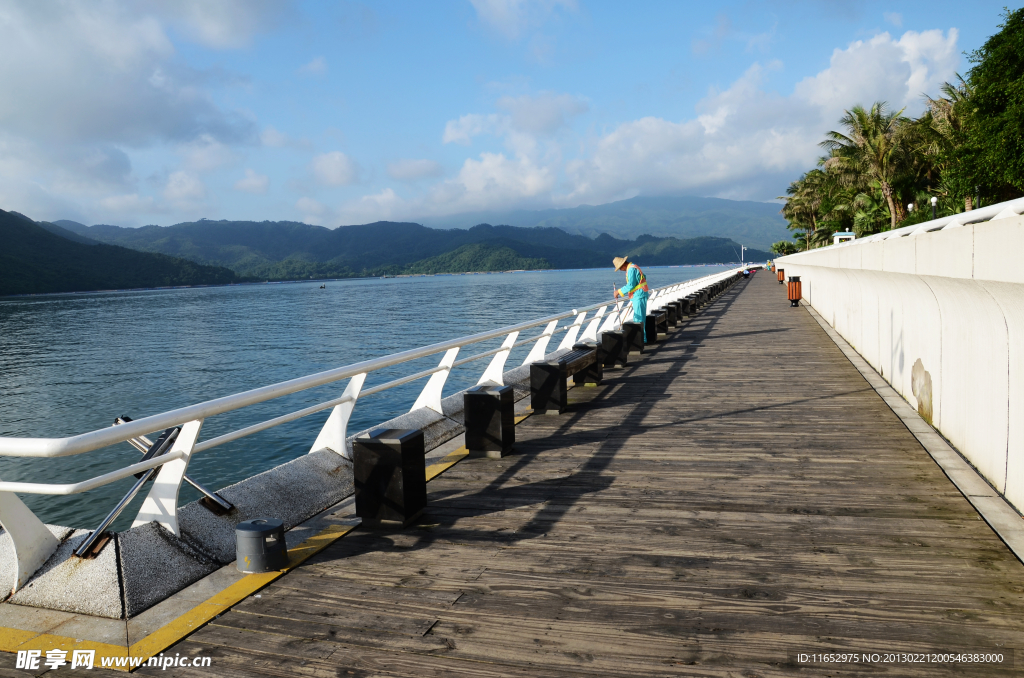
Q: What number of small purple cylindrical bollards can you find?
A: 0